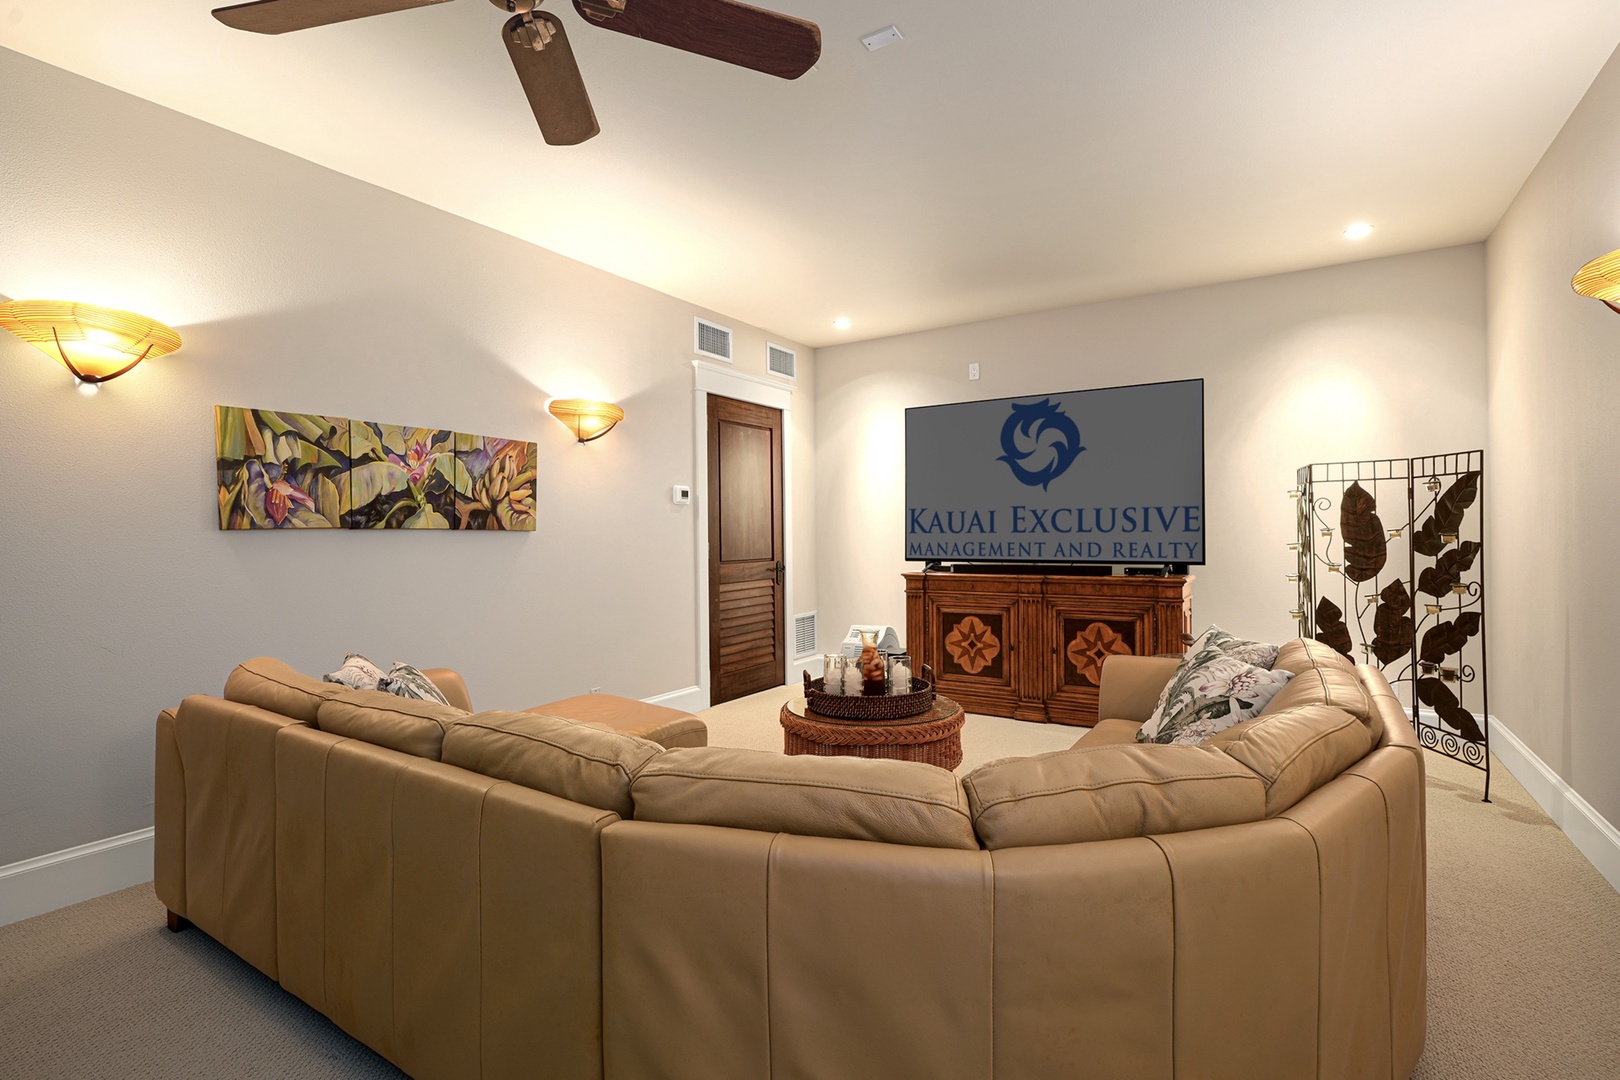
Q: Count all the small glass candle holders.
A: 15